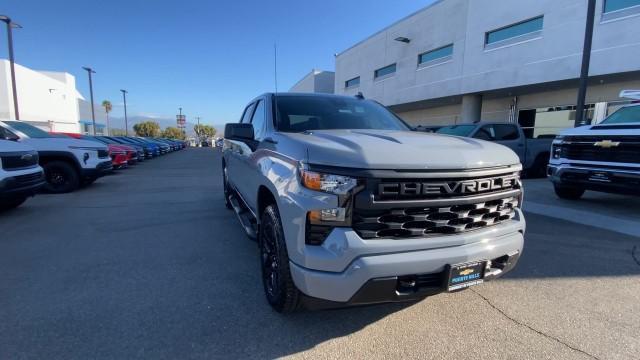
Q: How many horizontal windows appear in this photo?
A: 5